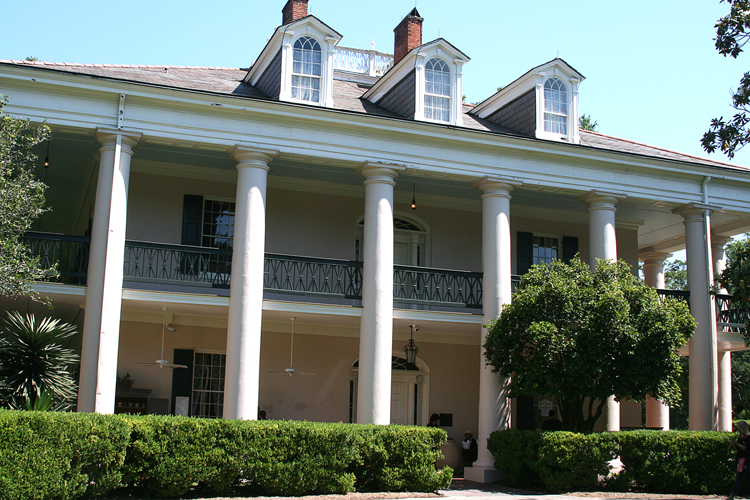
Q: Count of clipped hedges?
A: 2